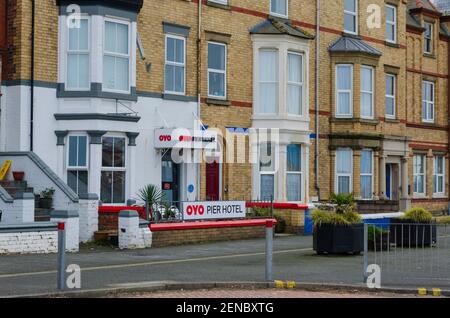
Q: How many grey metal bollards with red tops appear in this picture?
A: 2